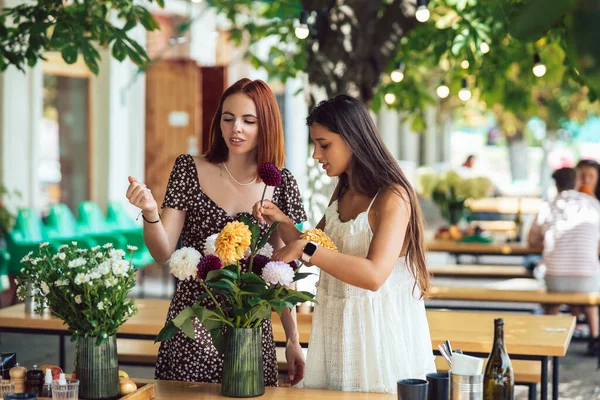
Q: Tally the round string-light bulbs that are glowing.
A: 9